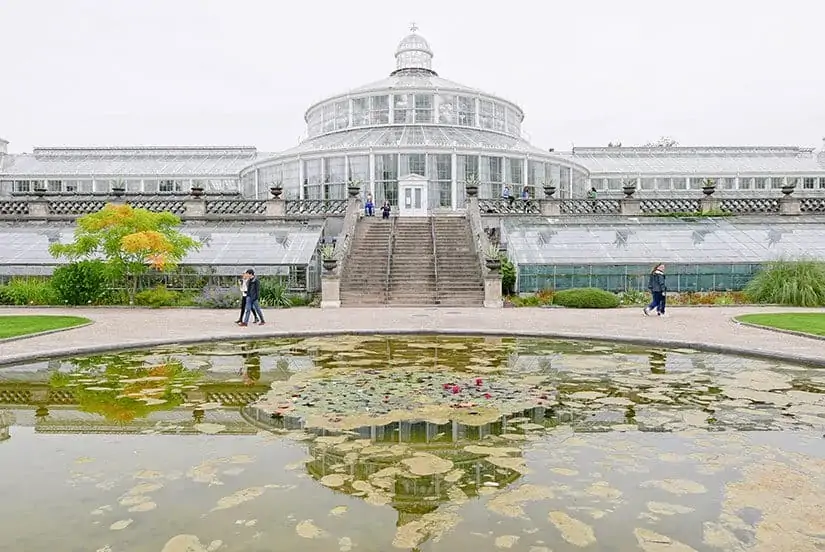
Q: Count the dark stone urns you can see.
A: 12